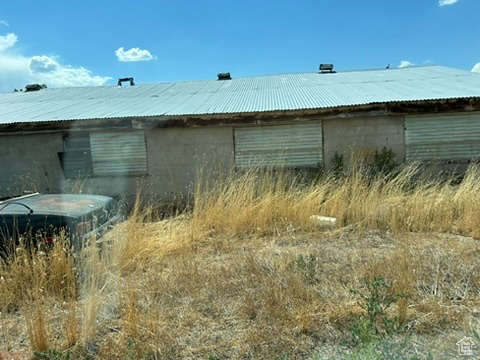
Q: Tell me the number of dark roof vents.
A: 4